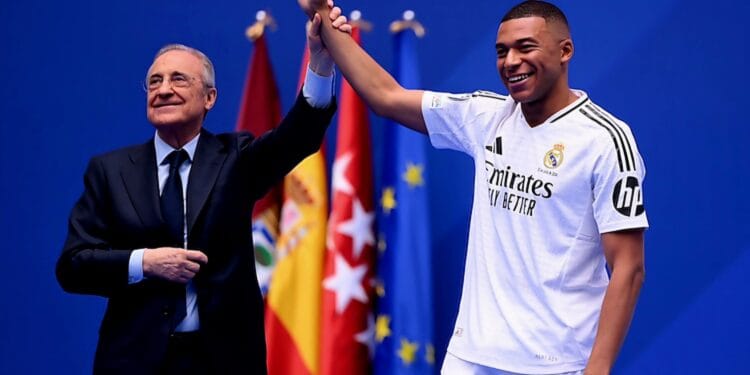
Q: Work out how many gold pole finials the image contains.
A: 3